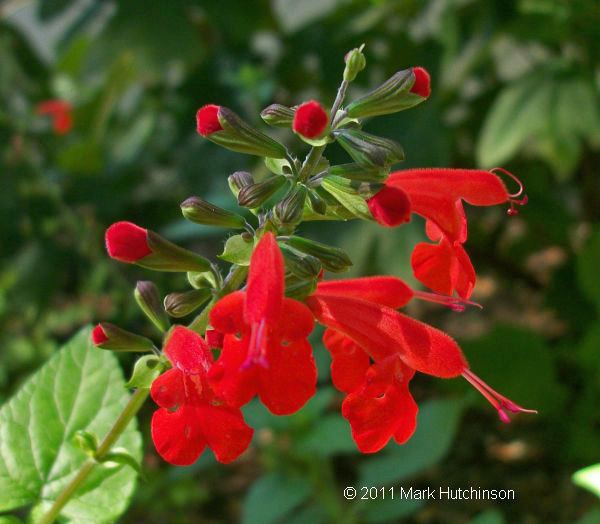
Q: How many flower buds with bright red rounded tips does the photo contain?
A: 6